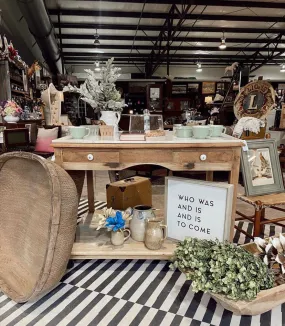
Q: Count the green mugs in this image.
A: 4